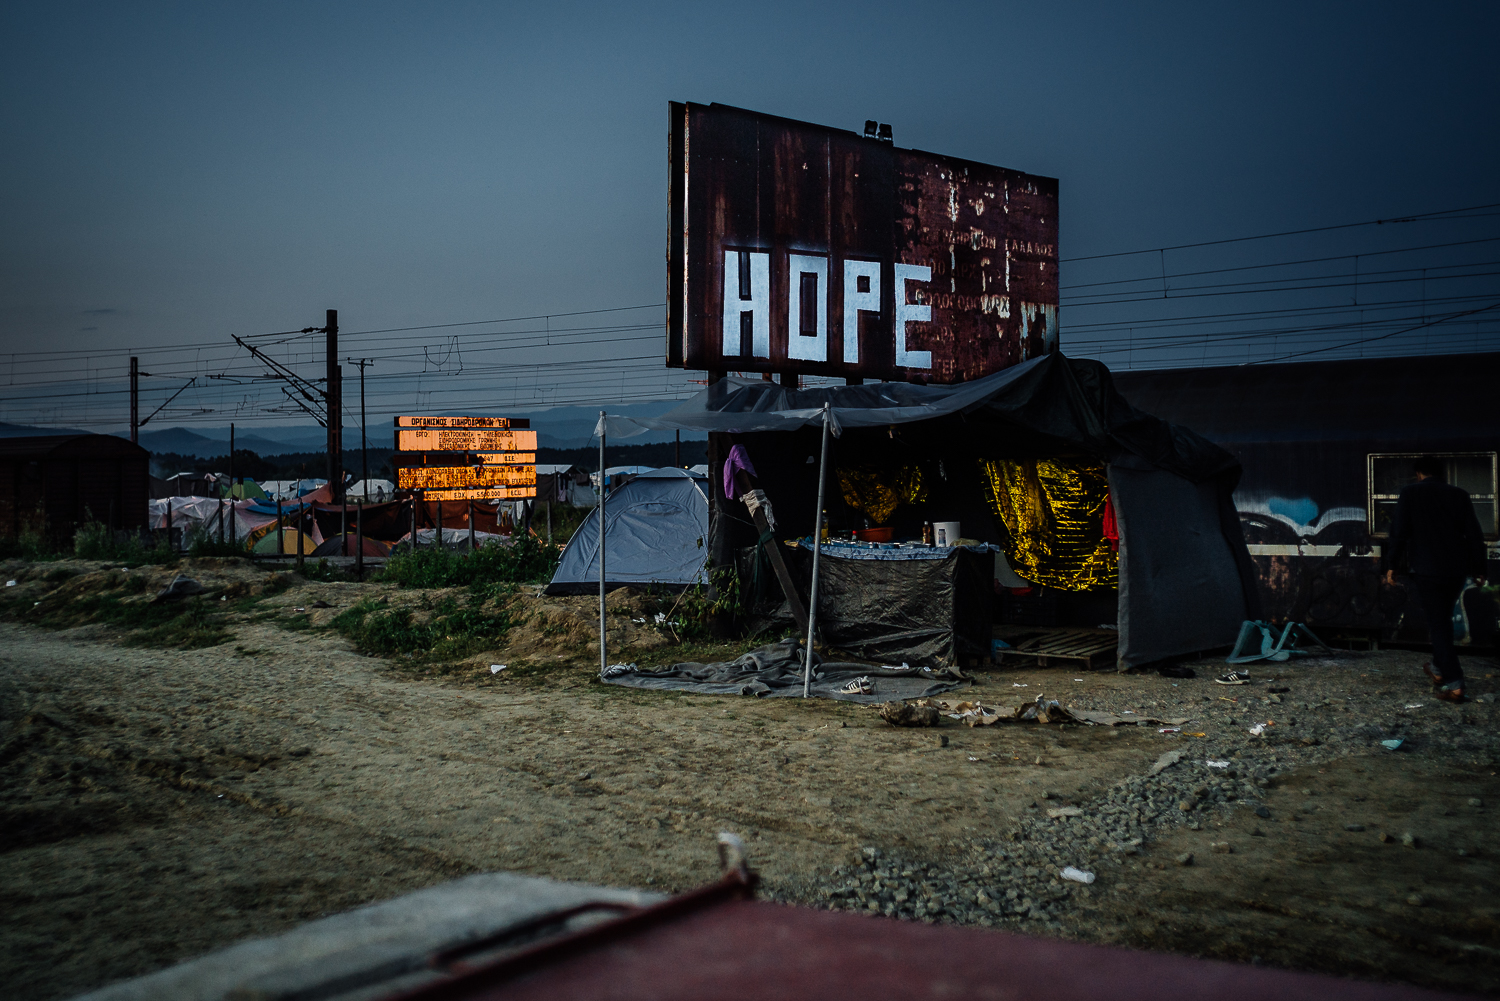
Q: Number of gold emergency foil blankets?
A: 2